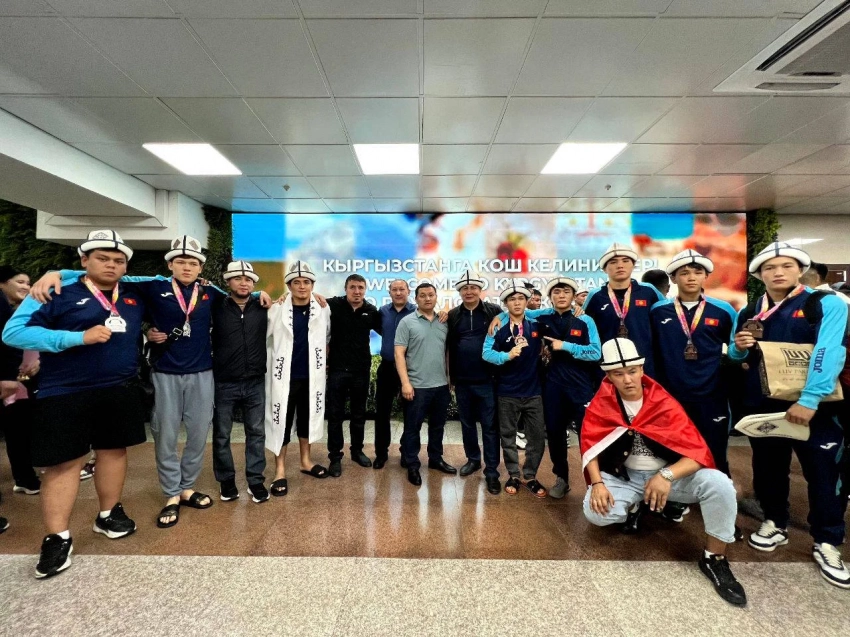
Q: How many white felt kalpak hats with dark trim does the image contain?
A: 11